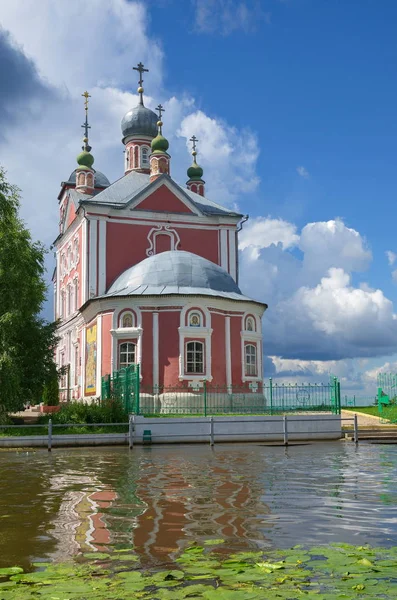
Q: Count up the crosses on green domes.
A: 3